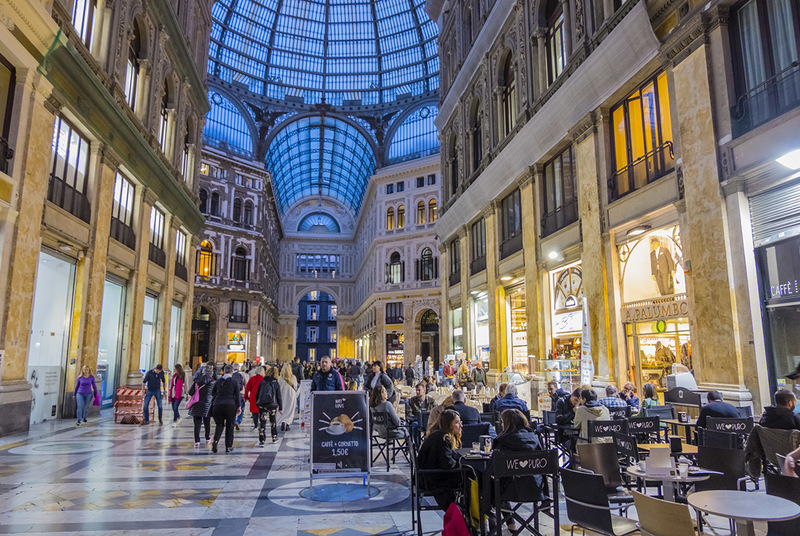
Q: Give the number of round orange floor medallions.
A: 0